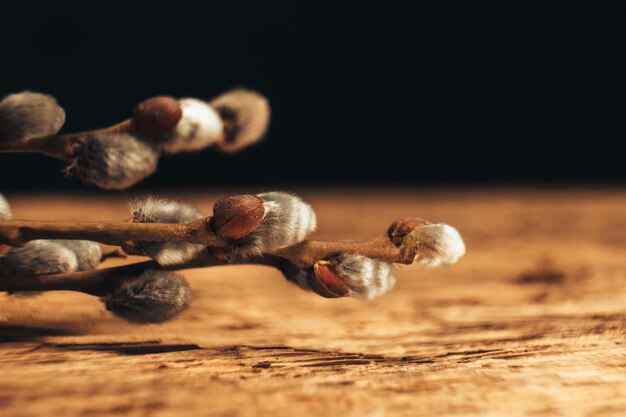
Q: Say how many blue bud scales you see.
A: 0